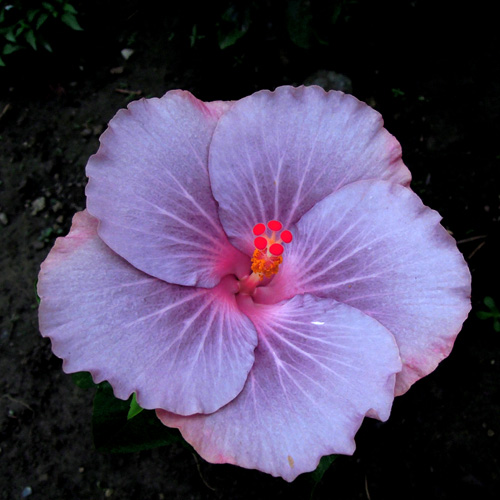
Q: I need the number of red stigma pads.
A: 5